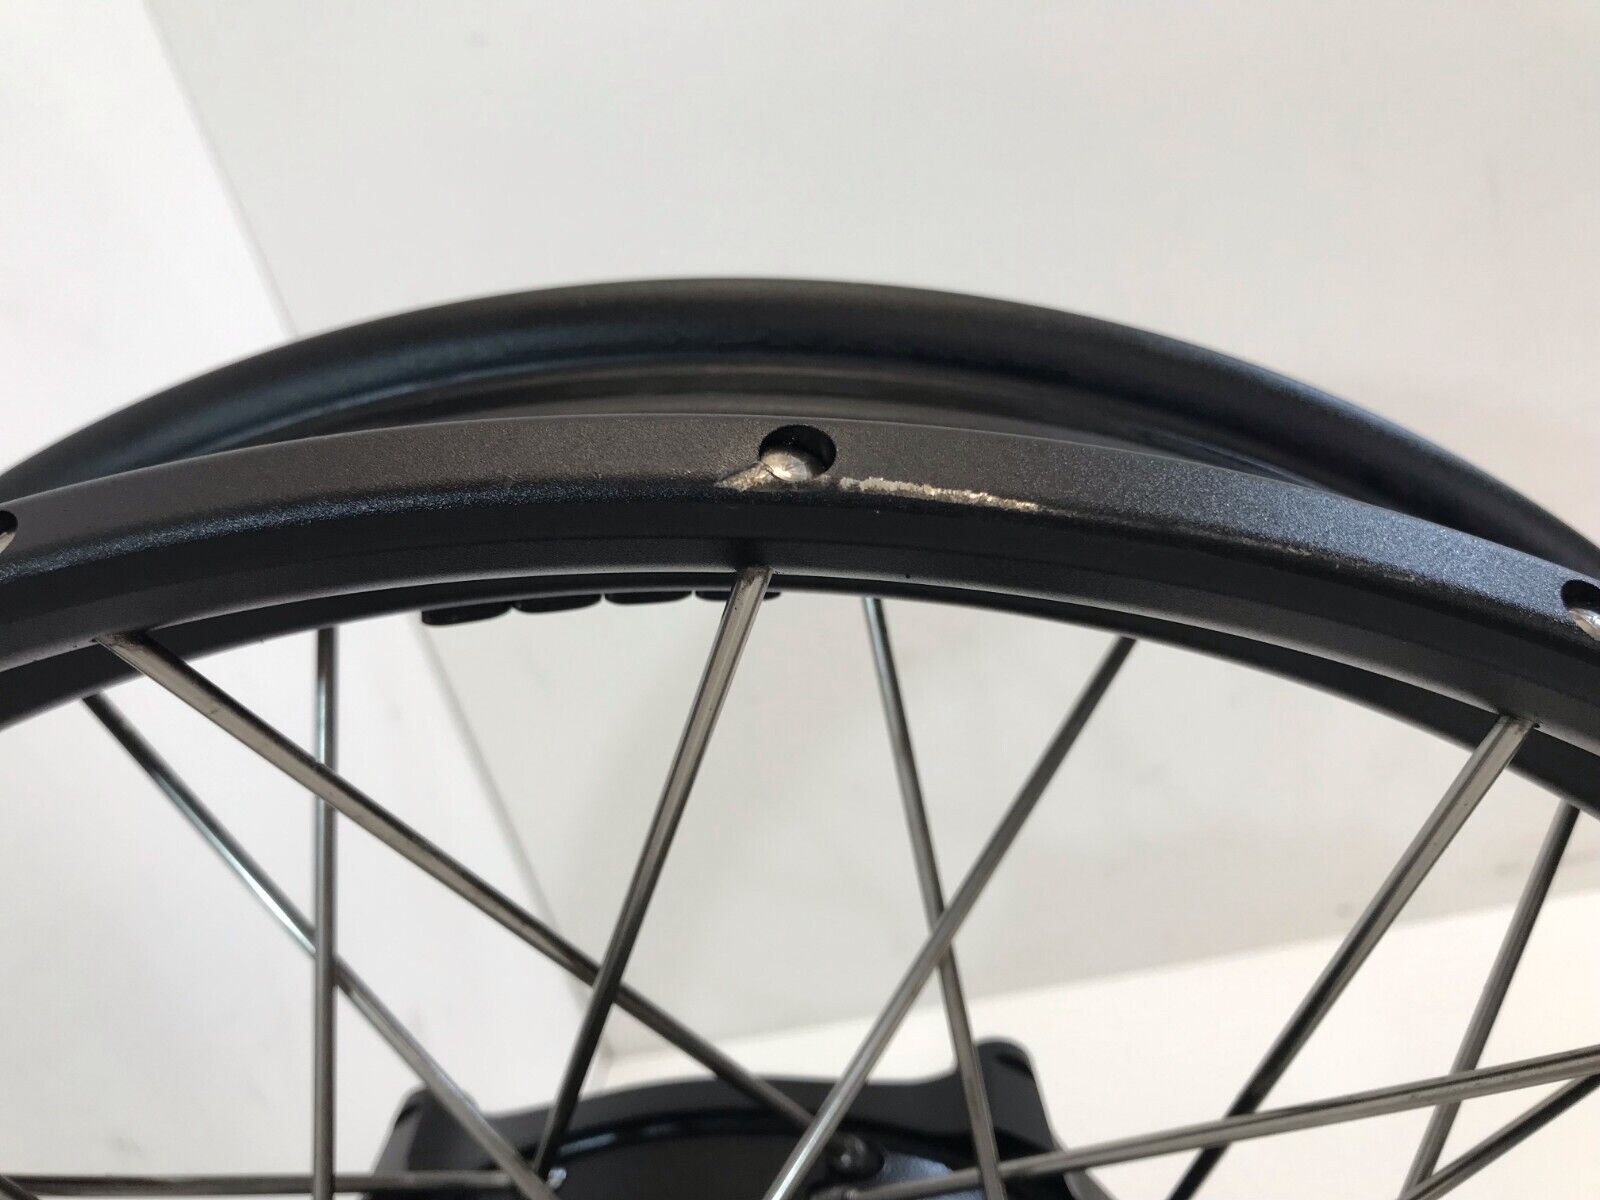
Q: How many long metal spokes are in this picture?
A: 11